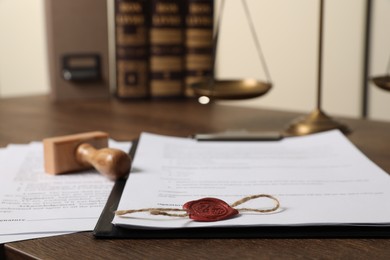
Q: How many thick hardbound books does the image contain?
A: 3